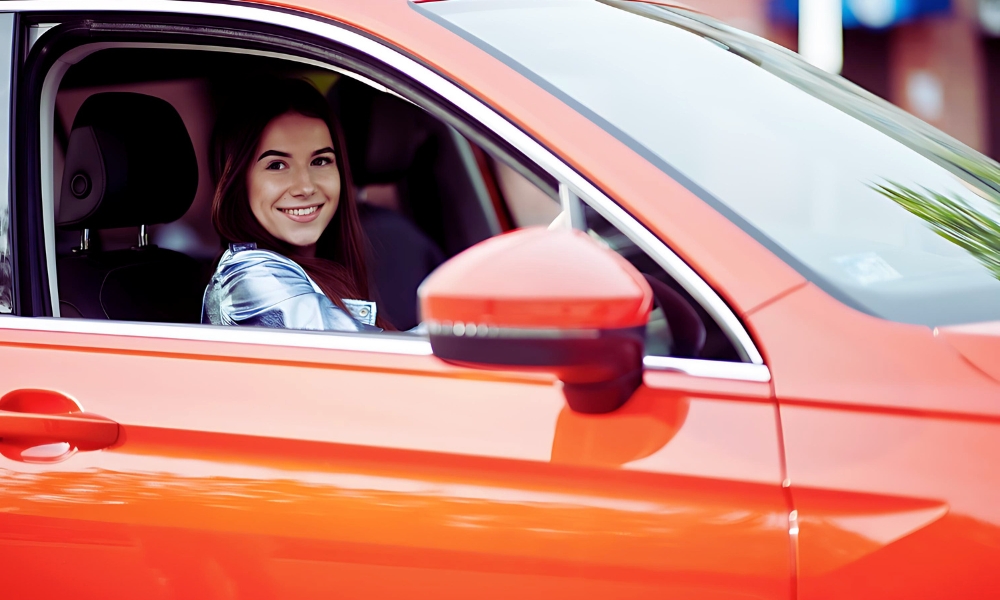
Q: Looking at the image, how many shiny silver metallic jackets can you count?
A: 1